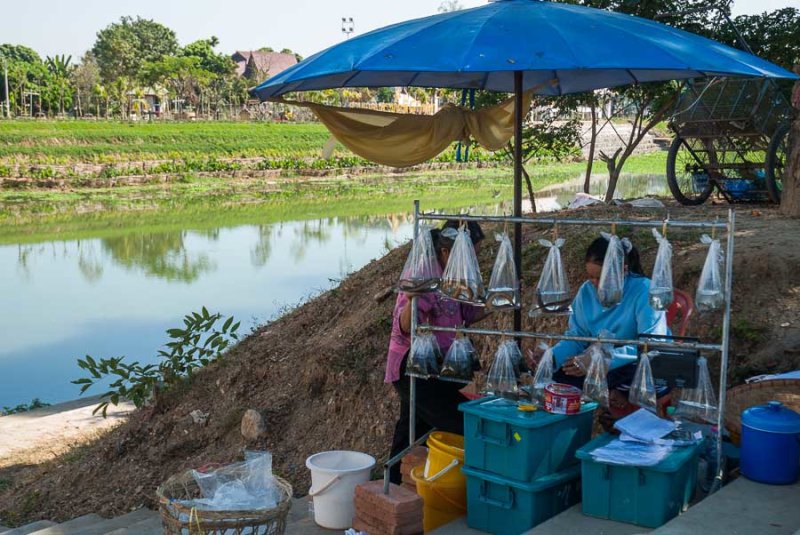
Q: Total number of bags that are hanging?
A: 14